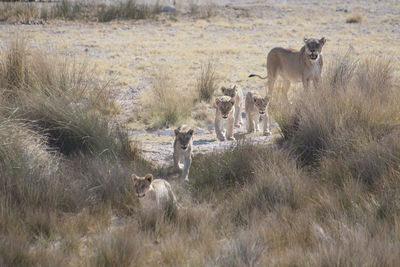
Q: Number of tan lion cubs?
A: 5